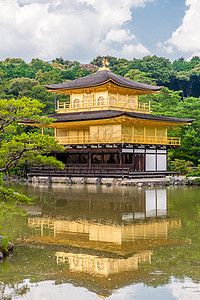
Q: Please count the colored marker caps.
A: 0